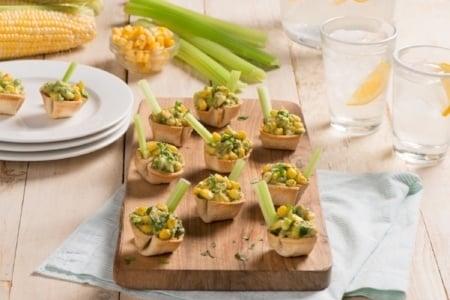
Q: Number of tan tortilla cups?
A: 11